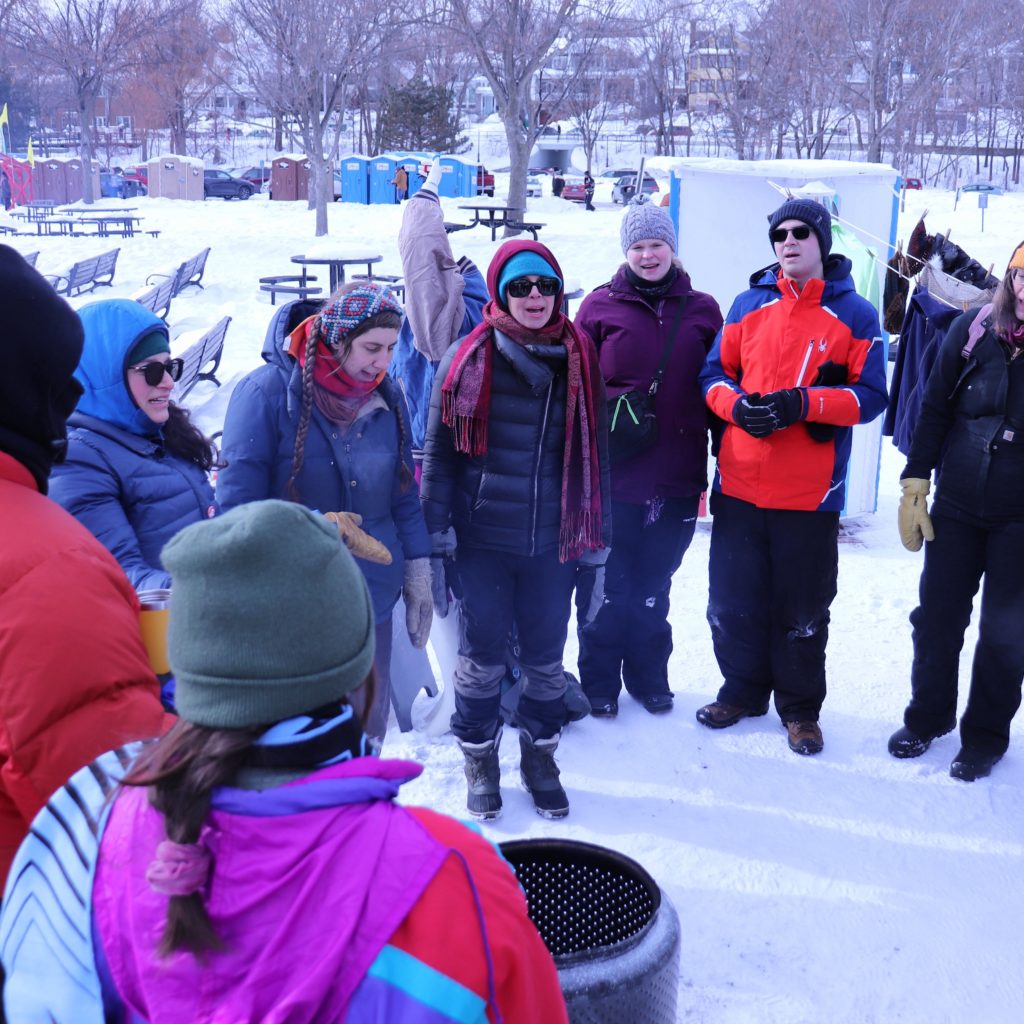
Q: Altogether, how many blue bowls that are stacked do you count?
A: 0